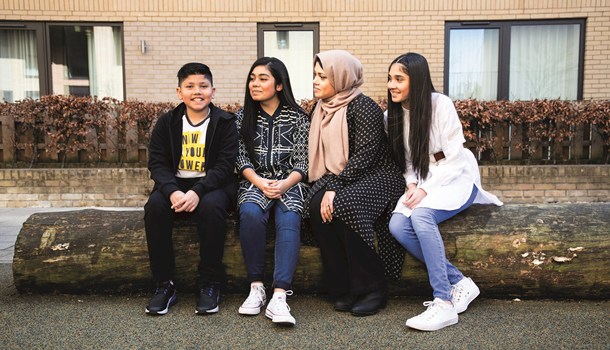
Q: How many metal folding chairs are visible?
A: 0